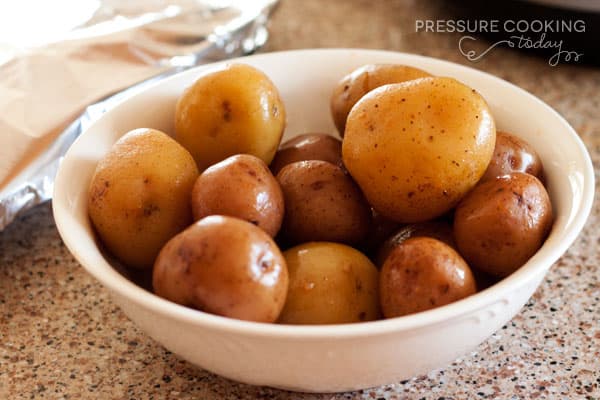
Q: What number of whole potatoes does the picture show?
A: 13